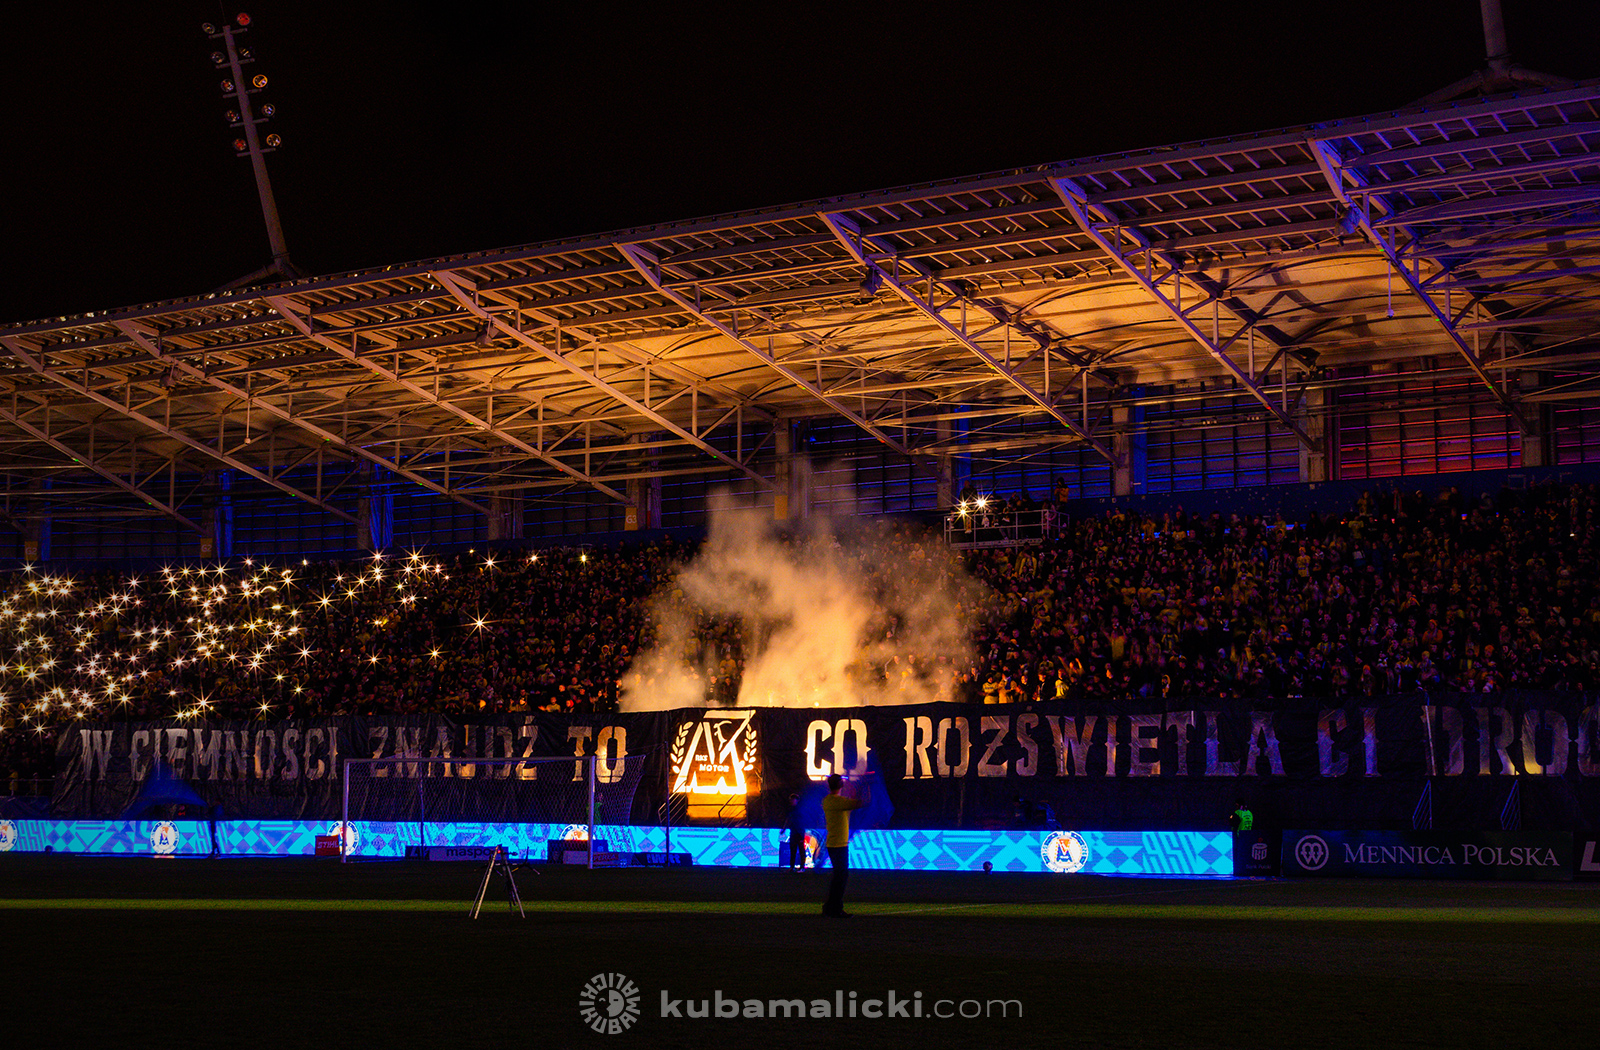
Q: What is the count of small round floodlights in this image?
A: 10